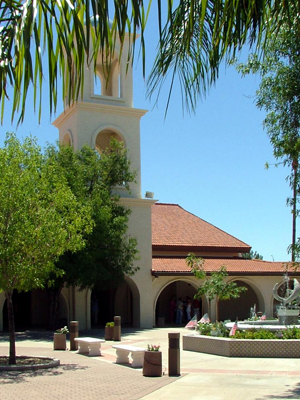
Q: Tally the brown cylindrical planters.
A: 3